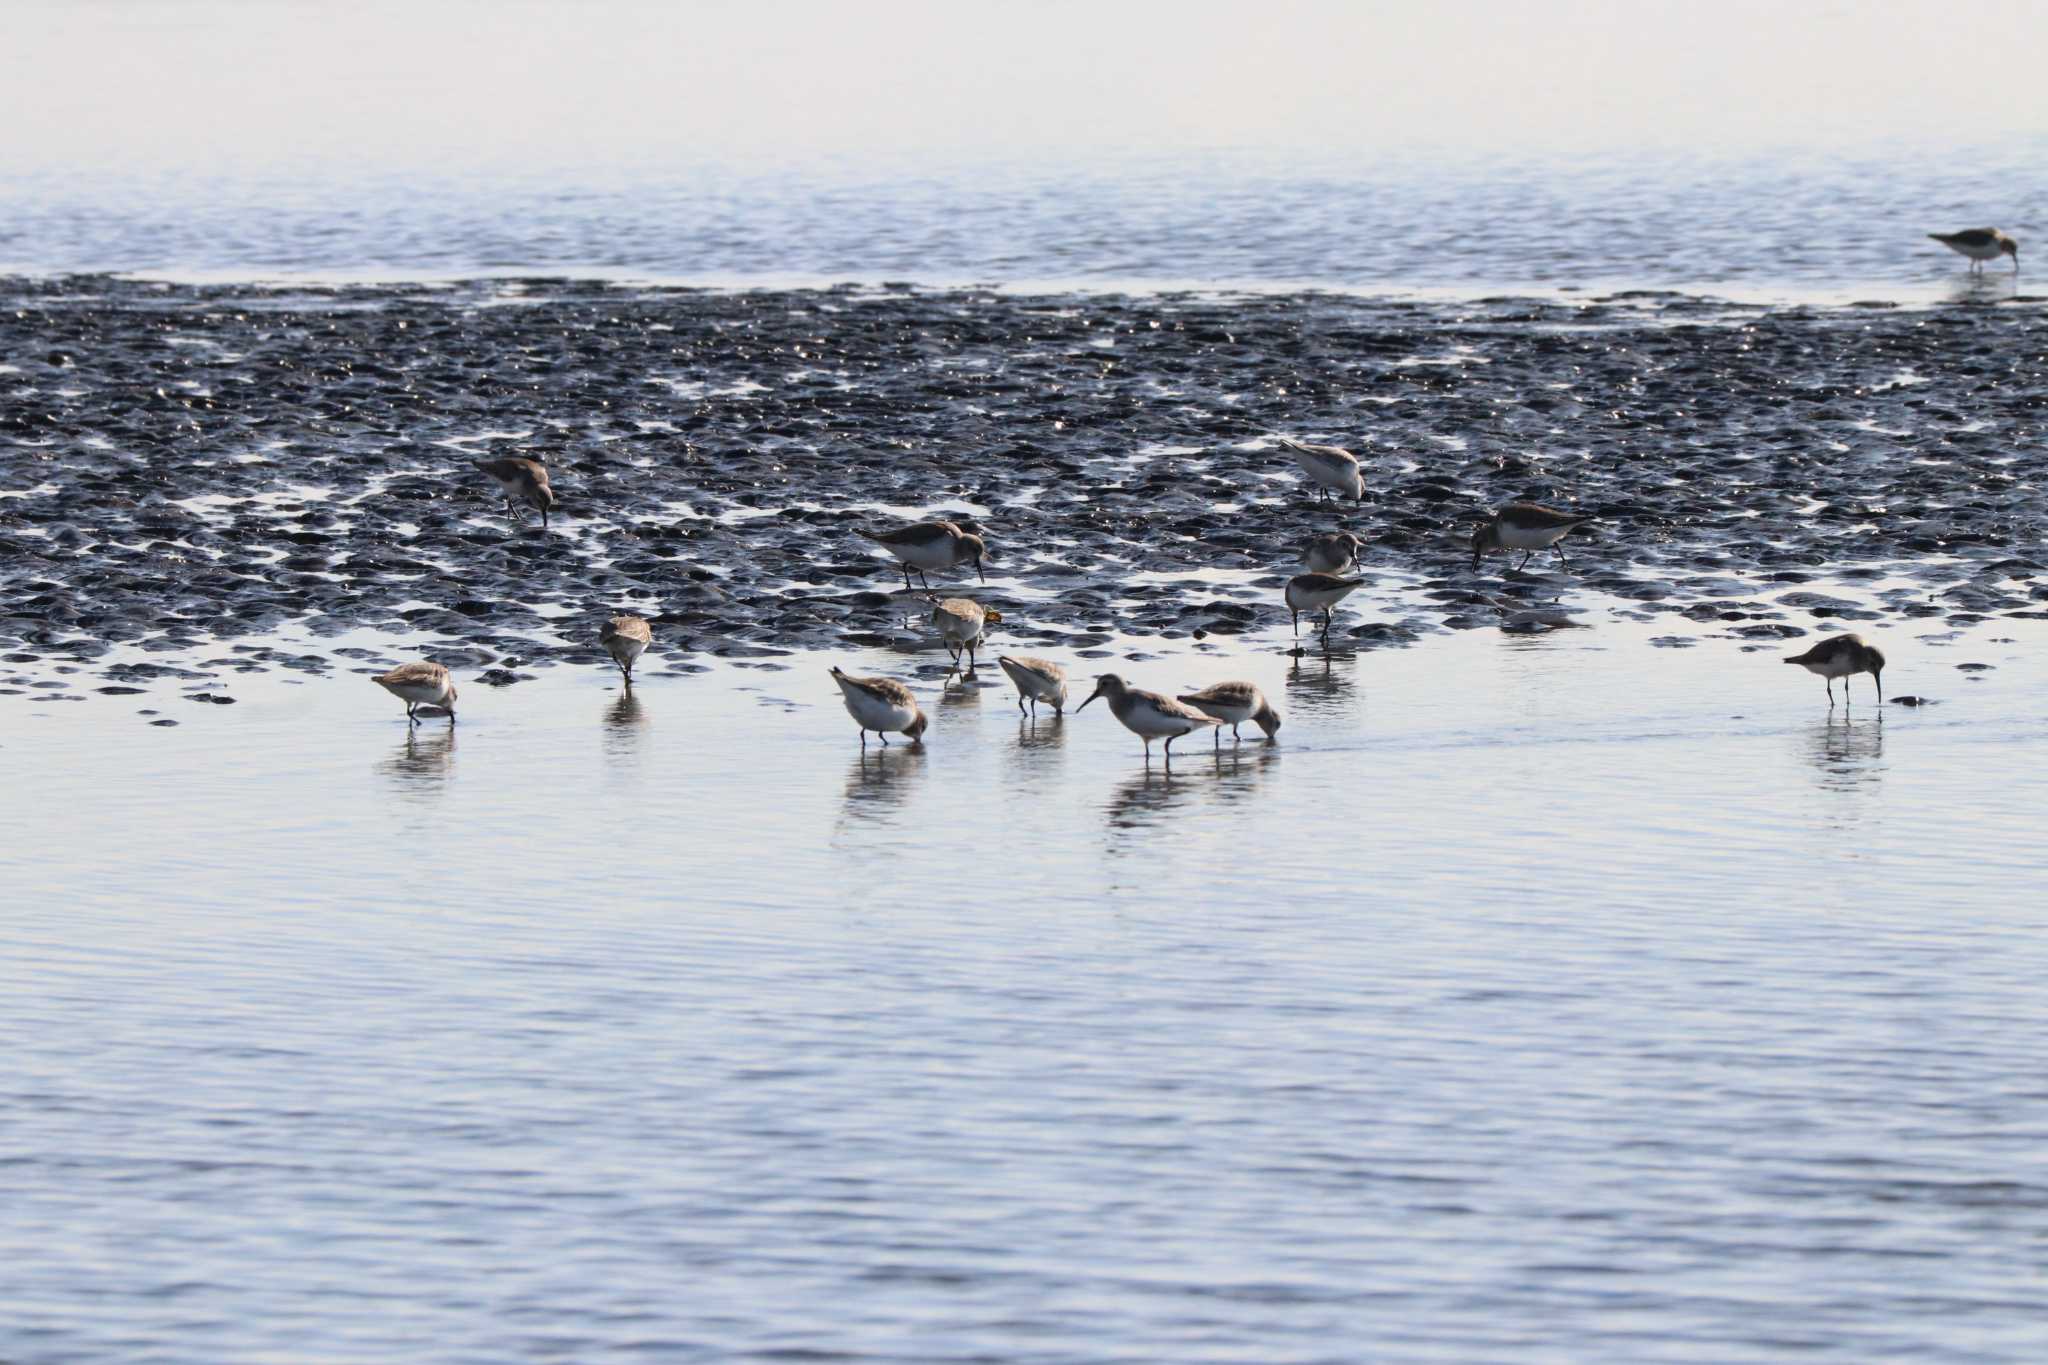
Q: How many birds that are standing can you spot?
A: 15